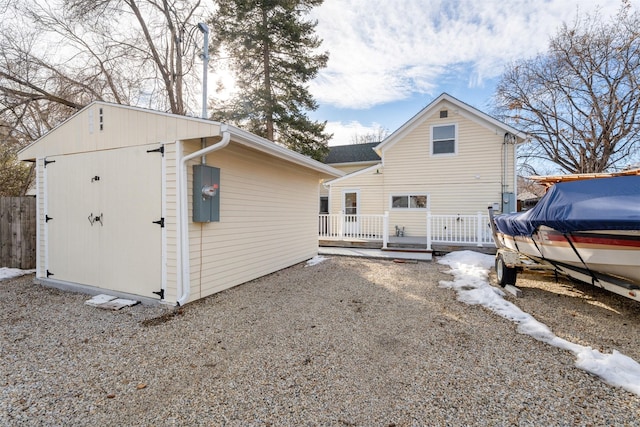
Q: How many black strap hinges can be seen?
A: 6